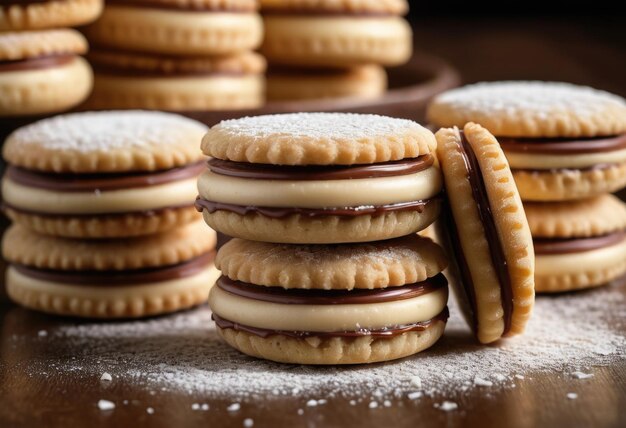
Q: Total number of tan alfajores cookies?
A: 13